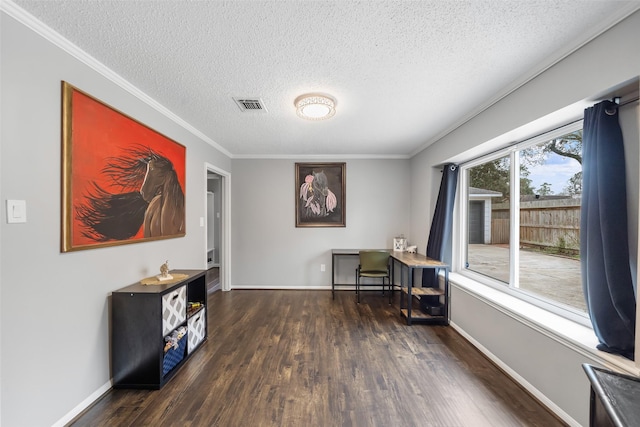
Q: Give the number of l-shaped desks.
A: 1